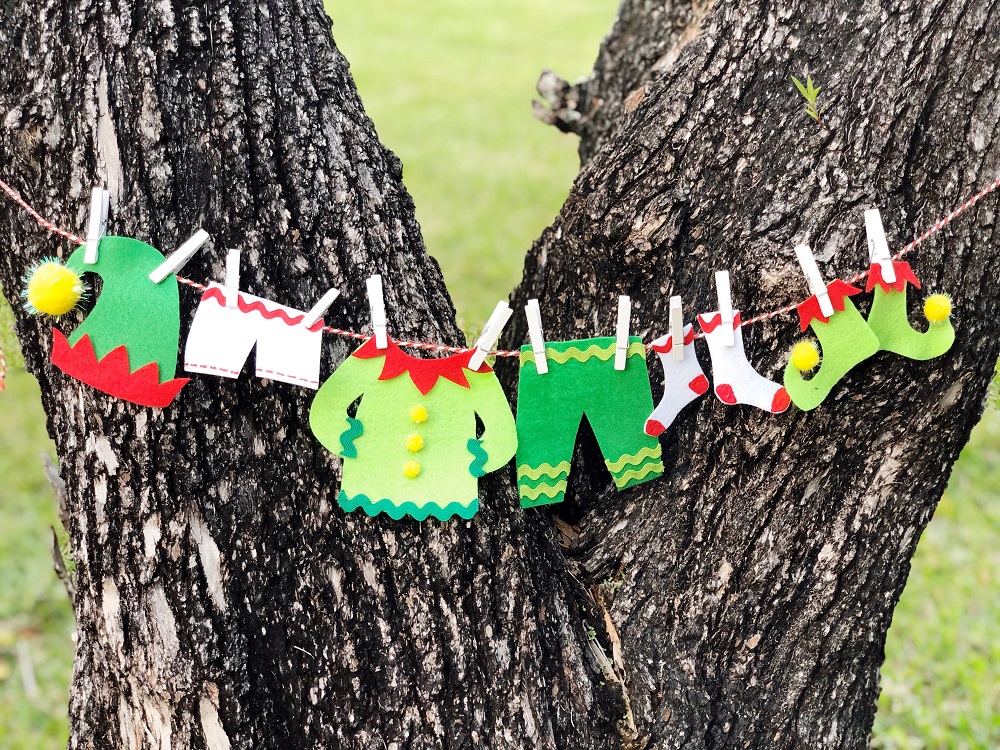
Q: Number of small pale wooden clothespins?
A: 12